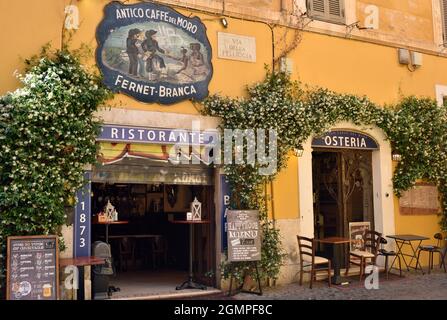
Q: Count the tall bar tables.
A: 2